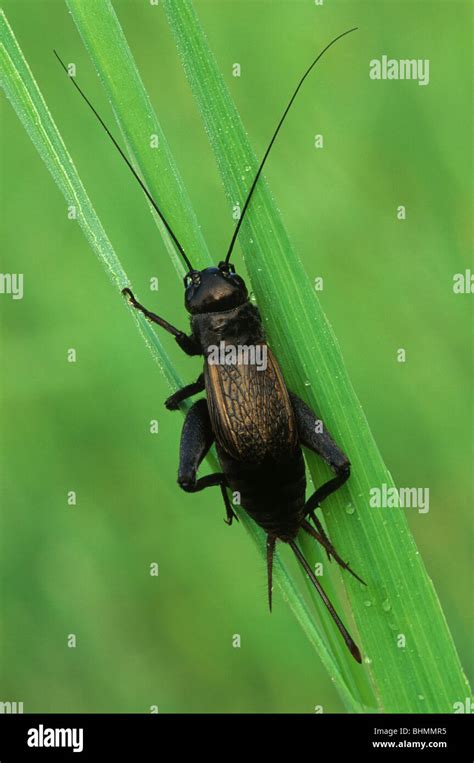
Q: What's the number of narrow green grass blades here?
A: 3